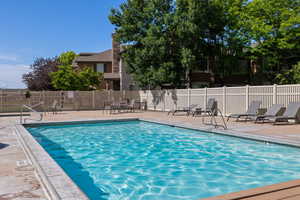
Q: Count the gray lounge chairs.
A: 5